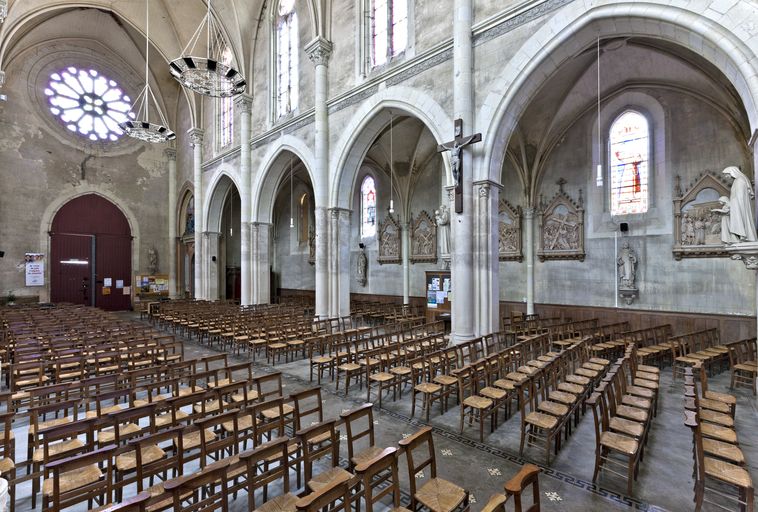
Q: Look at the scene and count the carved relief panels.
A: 5